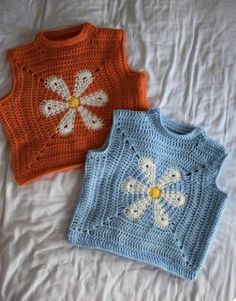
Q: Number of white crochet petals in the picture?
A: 12